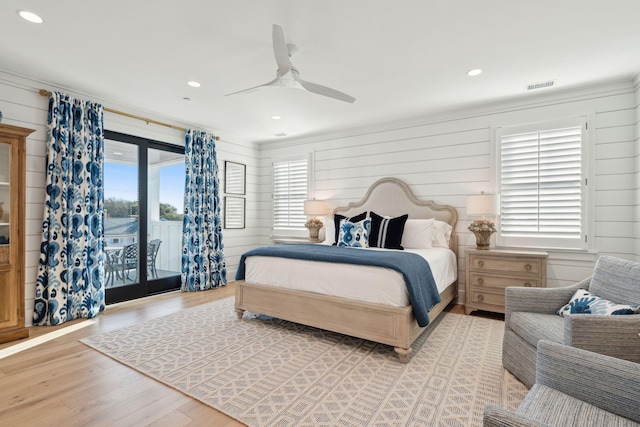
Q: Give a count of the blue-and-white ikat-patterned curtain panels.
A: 2